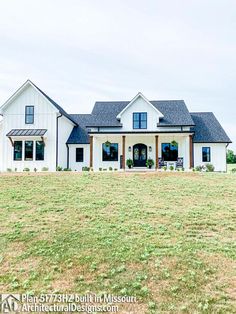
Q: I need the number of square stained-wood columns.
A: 4